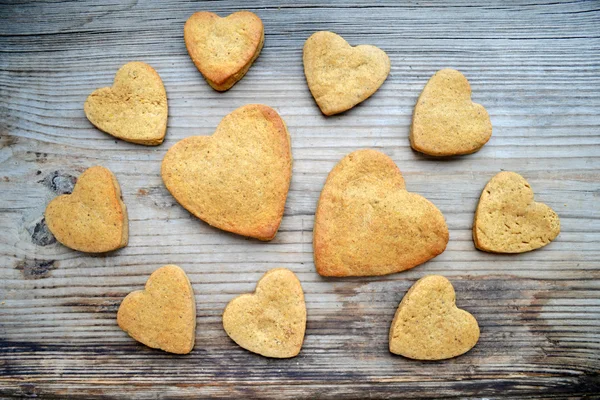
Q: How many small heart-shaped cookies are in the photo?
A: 9